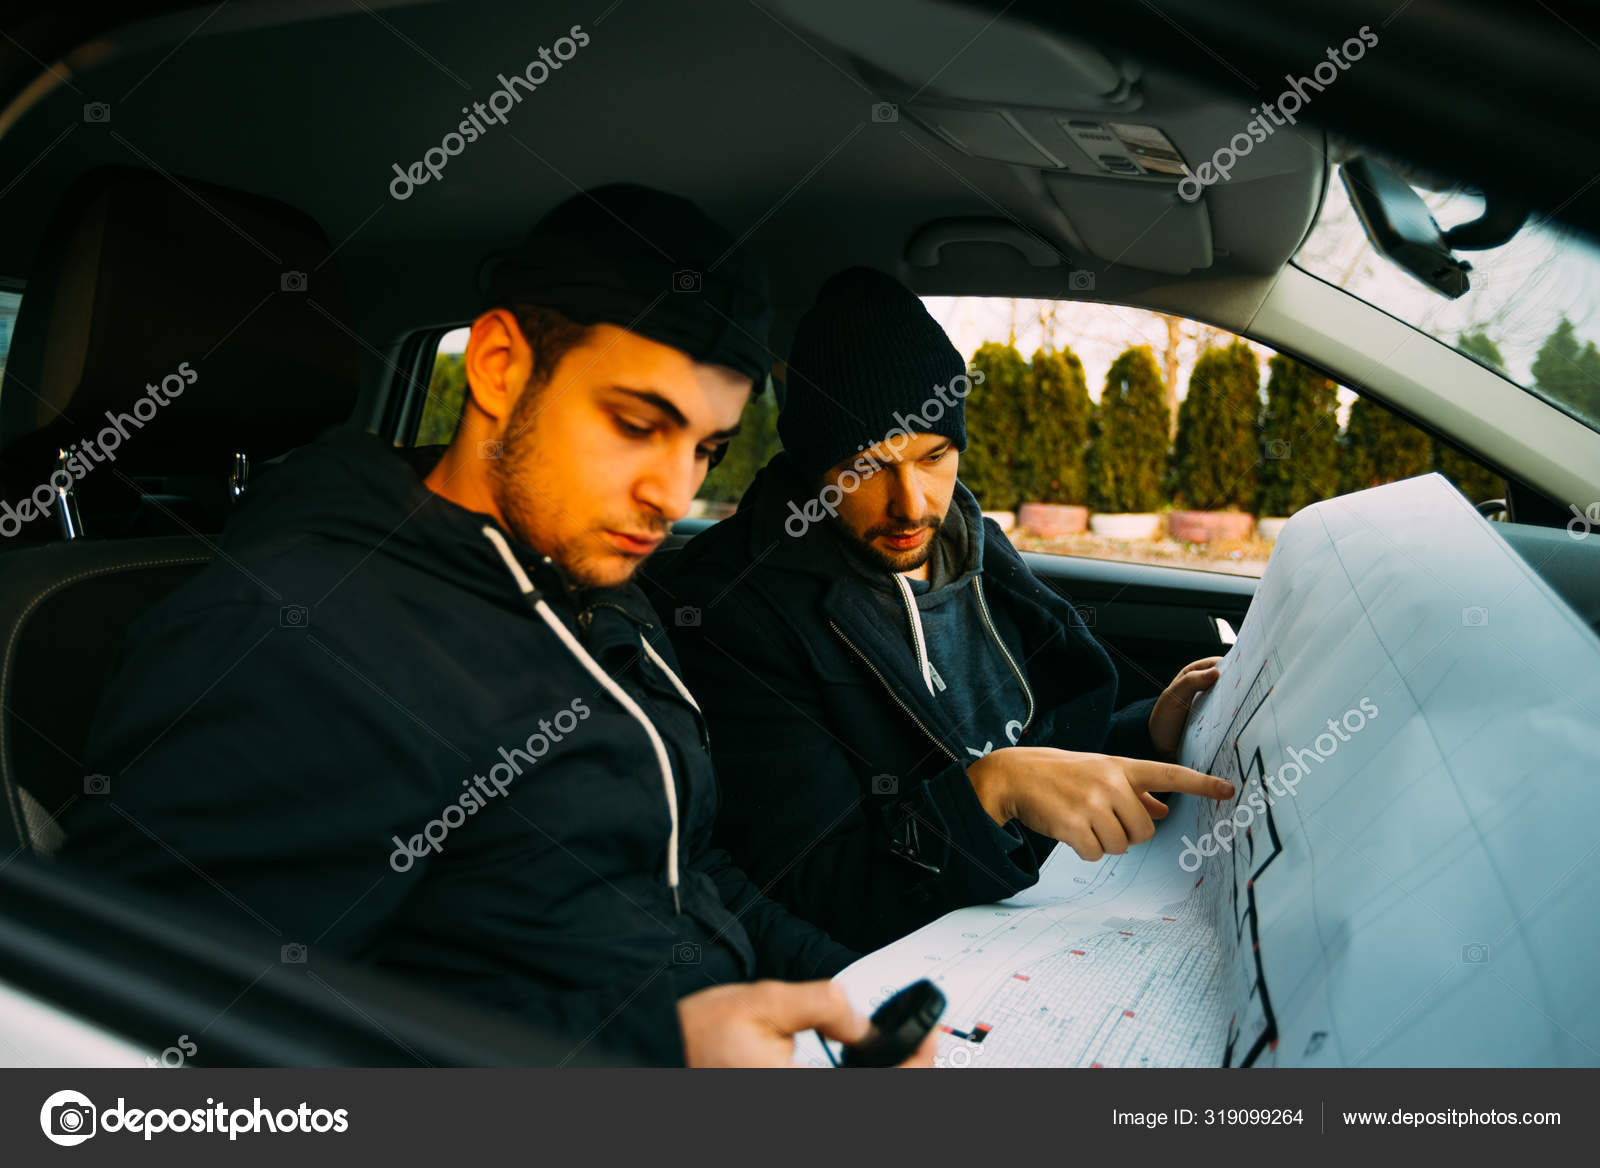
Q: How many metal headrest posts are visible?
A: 2